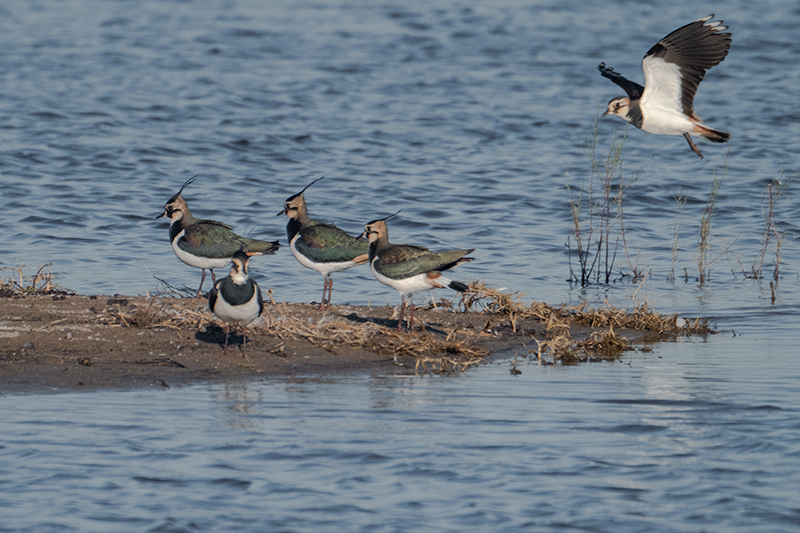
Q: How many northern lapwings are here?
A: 5